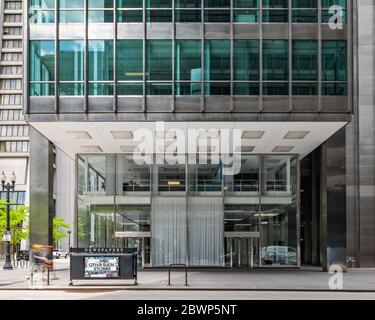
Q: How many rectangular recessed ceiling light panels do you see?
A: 12